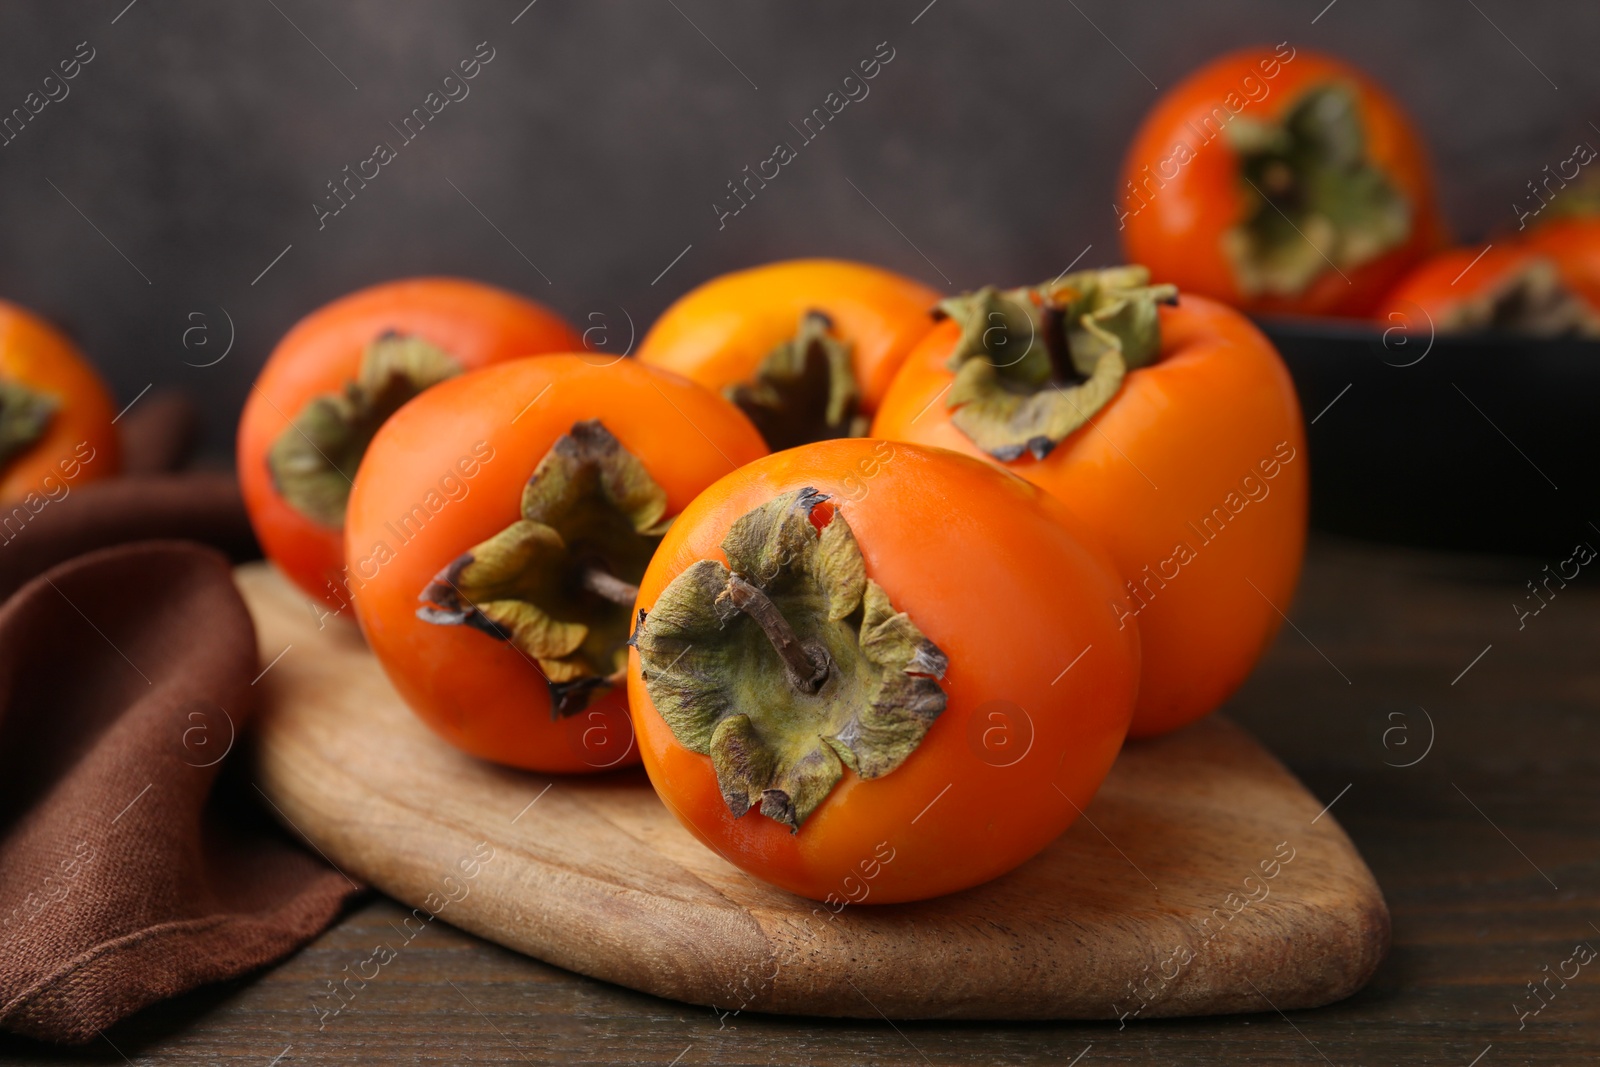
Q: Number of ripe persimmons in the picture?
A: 9